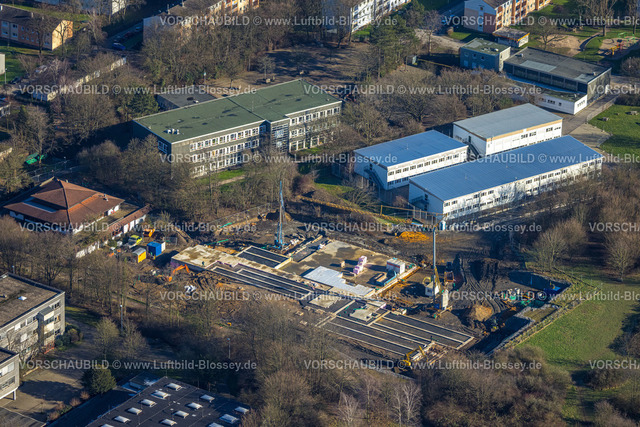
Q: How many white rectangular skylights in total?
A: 13